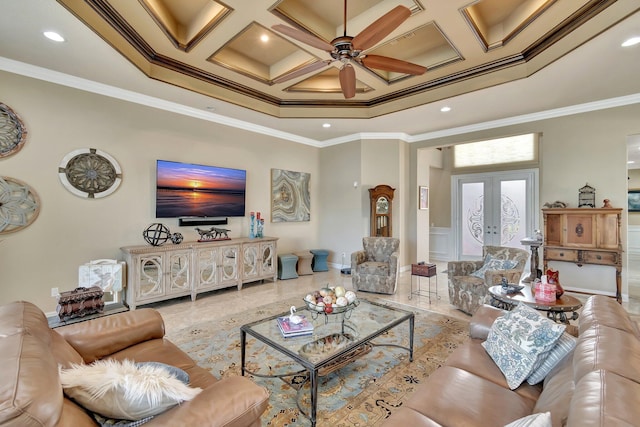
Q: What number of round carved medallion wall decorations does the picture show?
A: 3